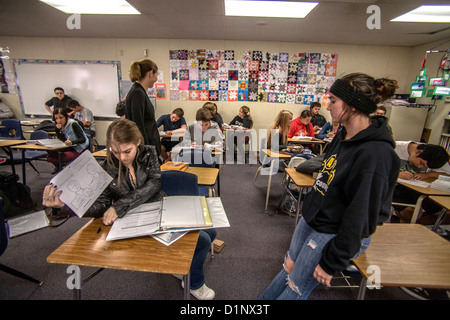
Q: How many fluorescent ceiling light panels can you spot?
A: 3